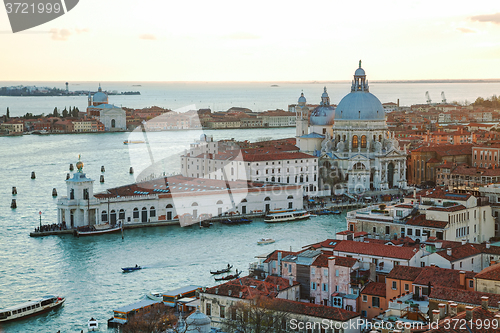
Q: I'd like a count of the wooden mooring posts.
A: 9